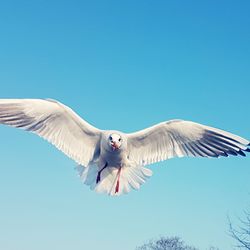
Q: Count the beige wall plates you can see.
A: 0